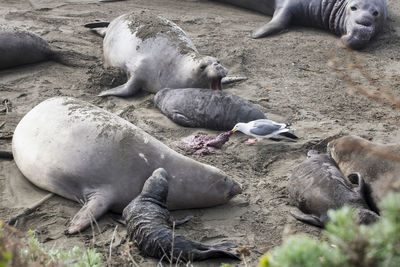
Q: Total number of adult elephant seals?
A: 5